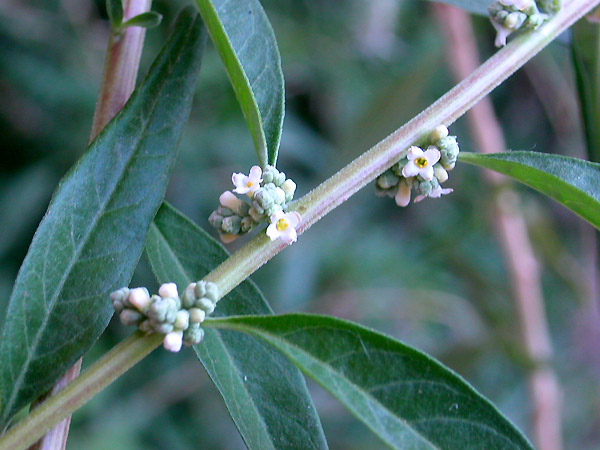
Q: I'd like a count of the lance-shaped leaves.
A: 5